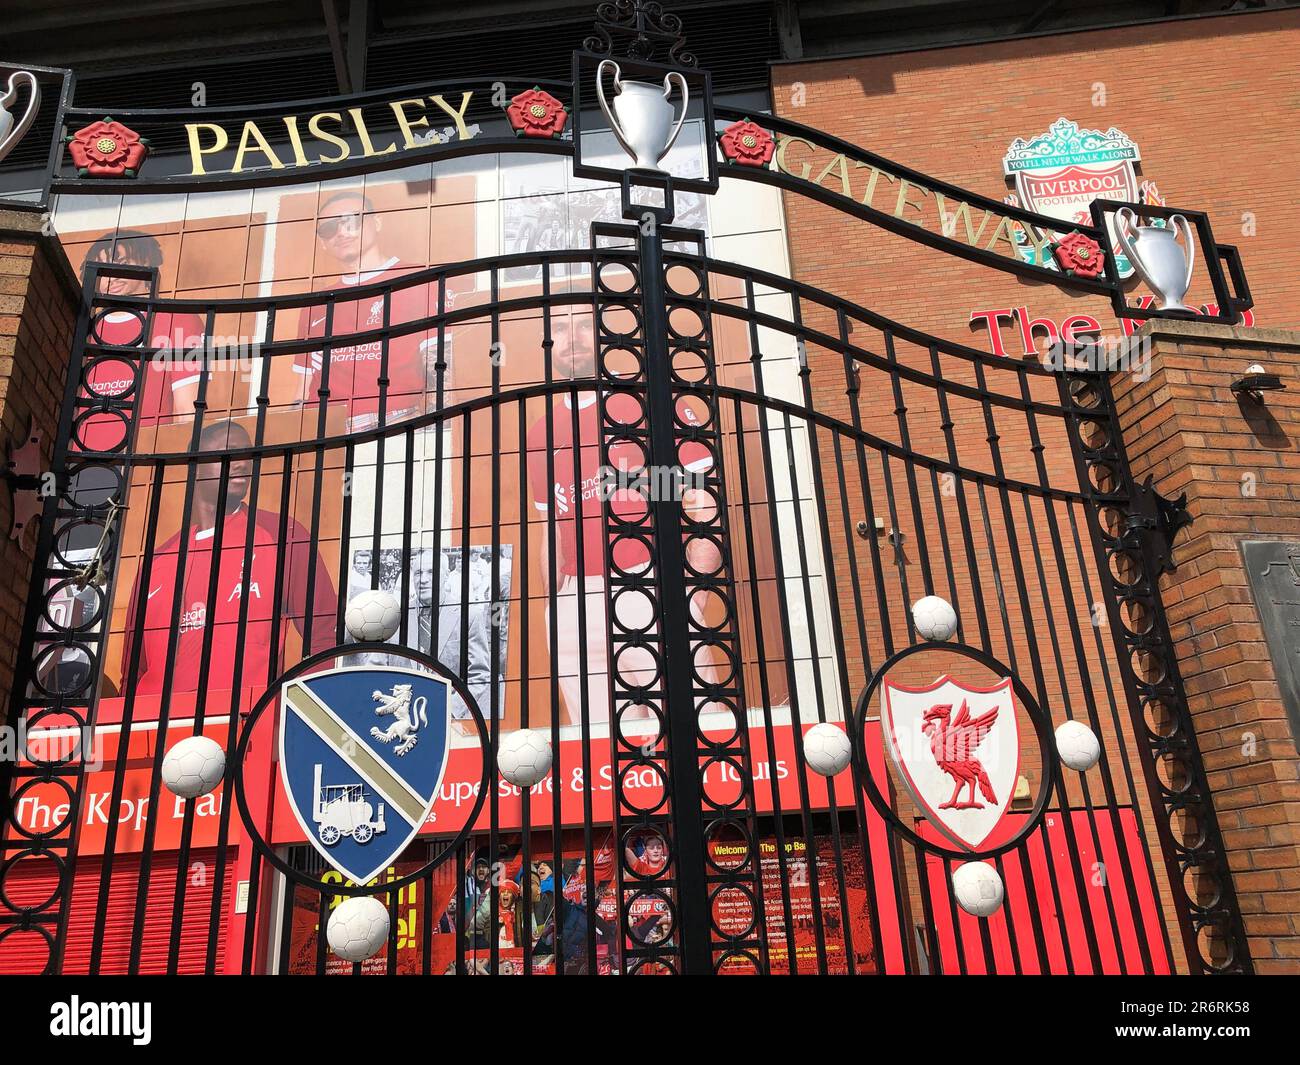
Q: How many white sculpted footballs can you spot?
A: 8